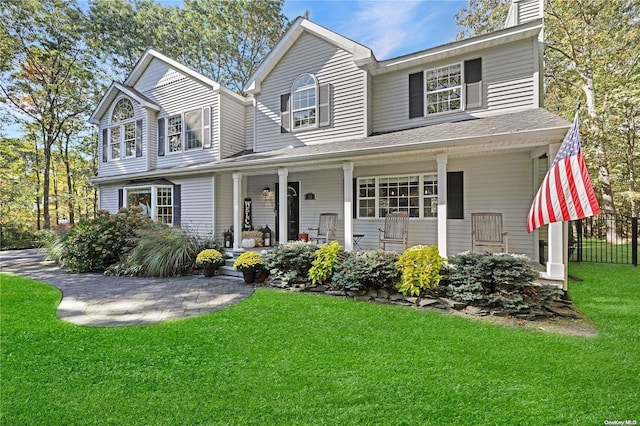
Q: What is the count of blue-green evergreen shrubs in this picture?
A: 3